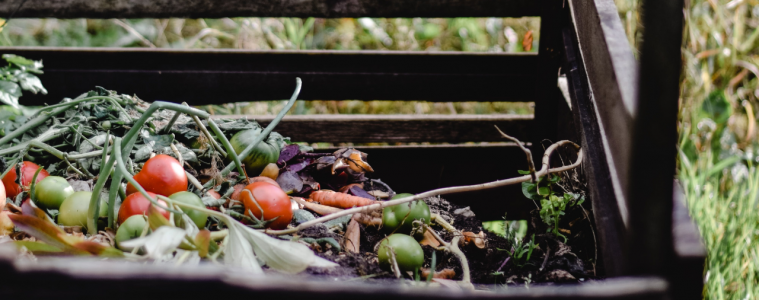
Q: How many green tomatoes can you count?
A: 7